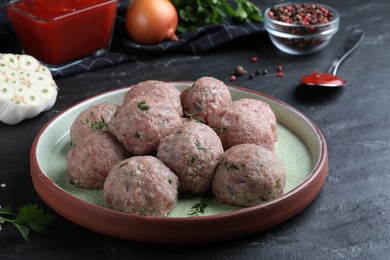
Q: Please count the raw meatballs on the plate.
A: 9